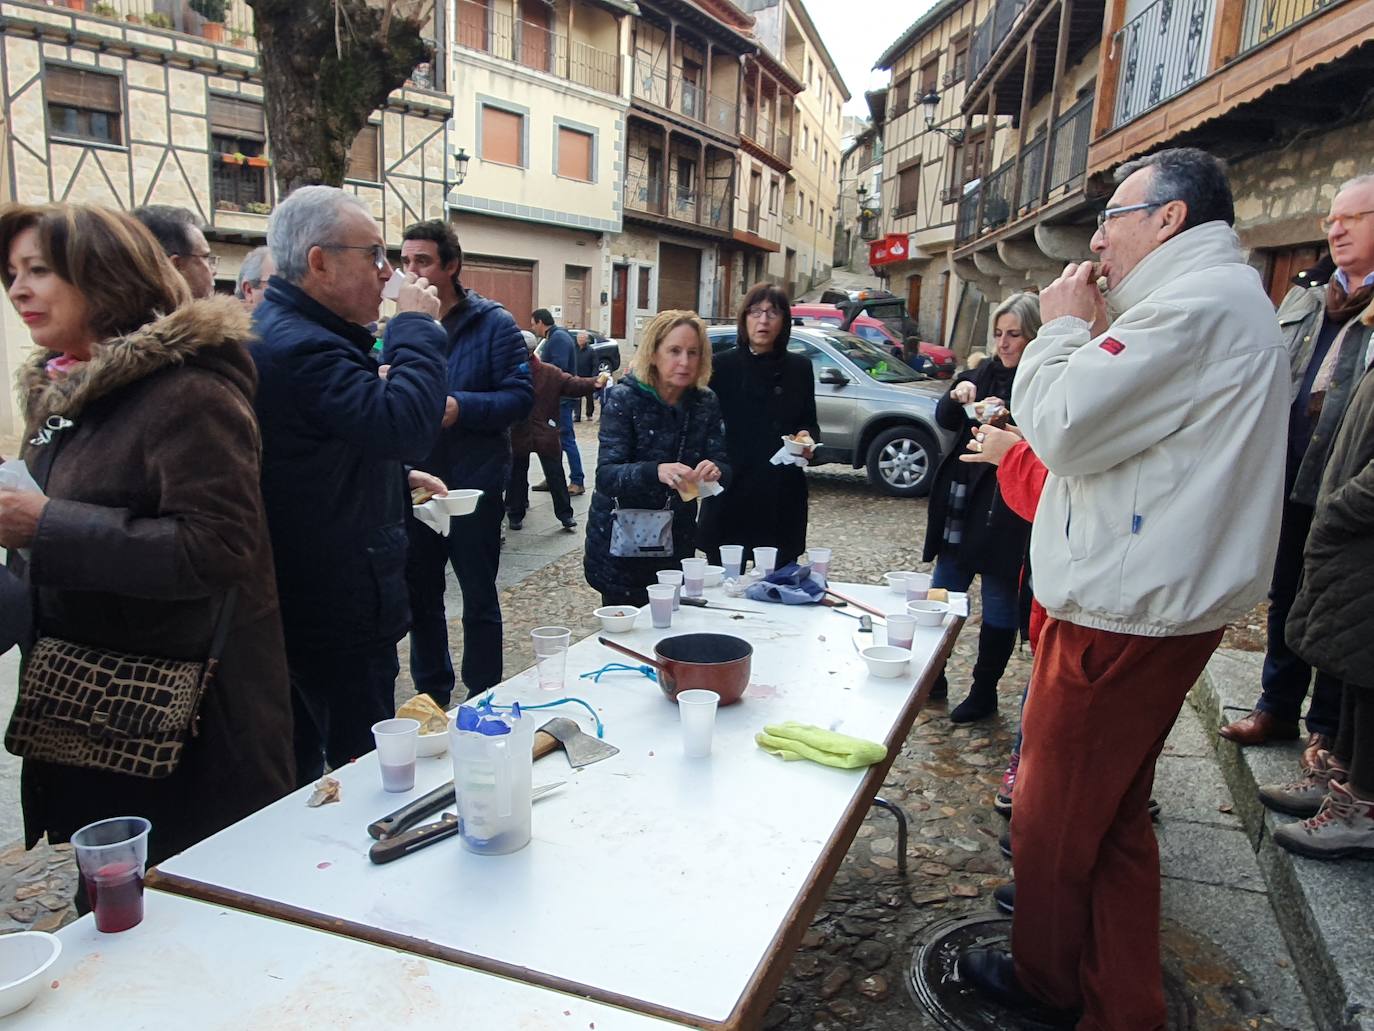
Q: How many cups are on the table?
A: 12